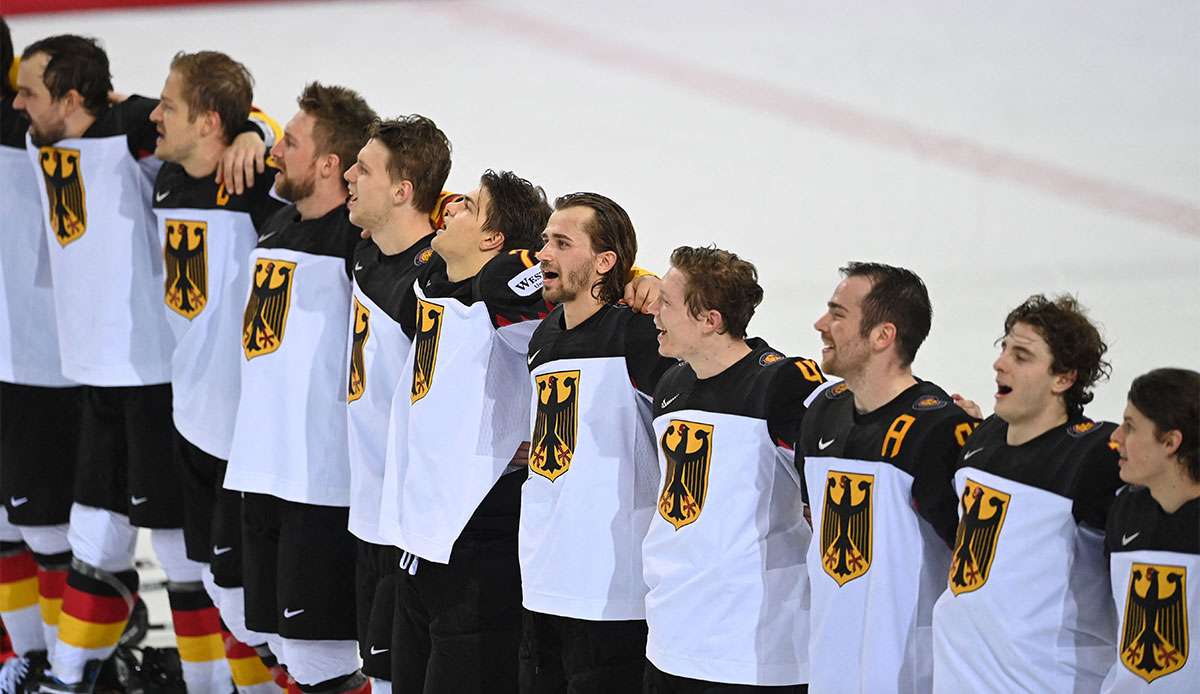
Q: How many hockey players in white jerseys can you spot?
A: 11